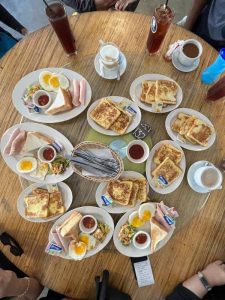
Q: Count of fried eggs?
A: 8